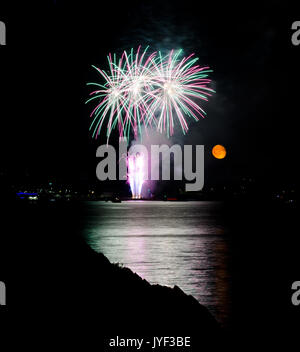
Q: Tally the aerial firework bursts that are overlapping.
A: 3